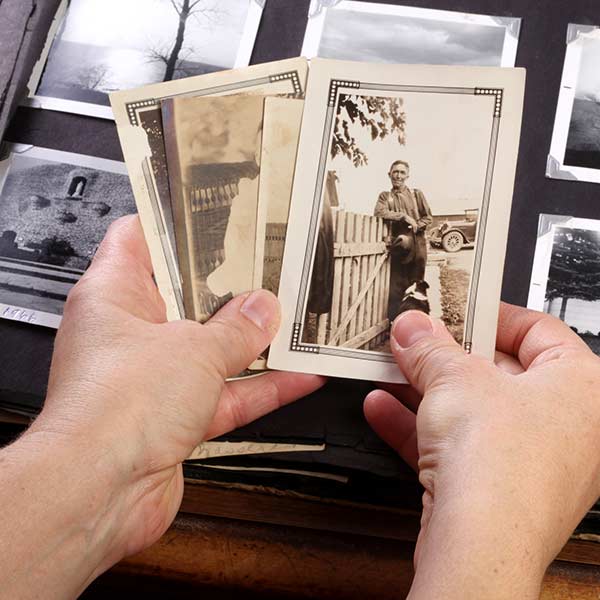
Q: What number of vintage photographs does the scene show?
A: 9